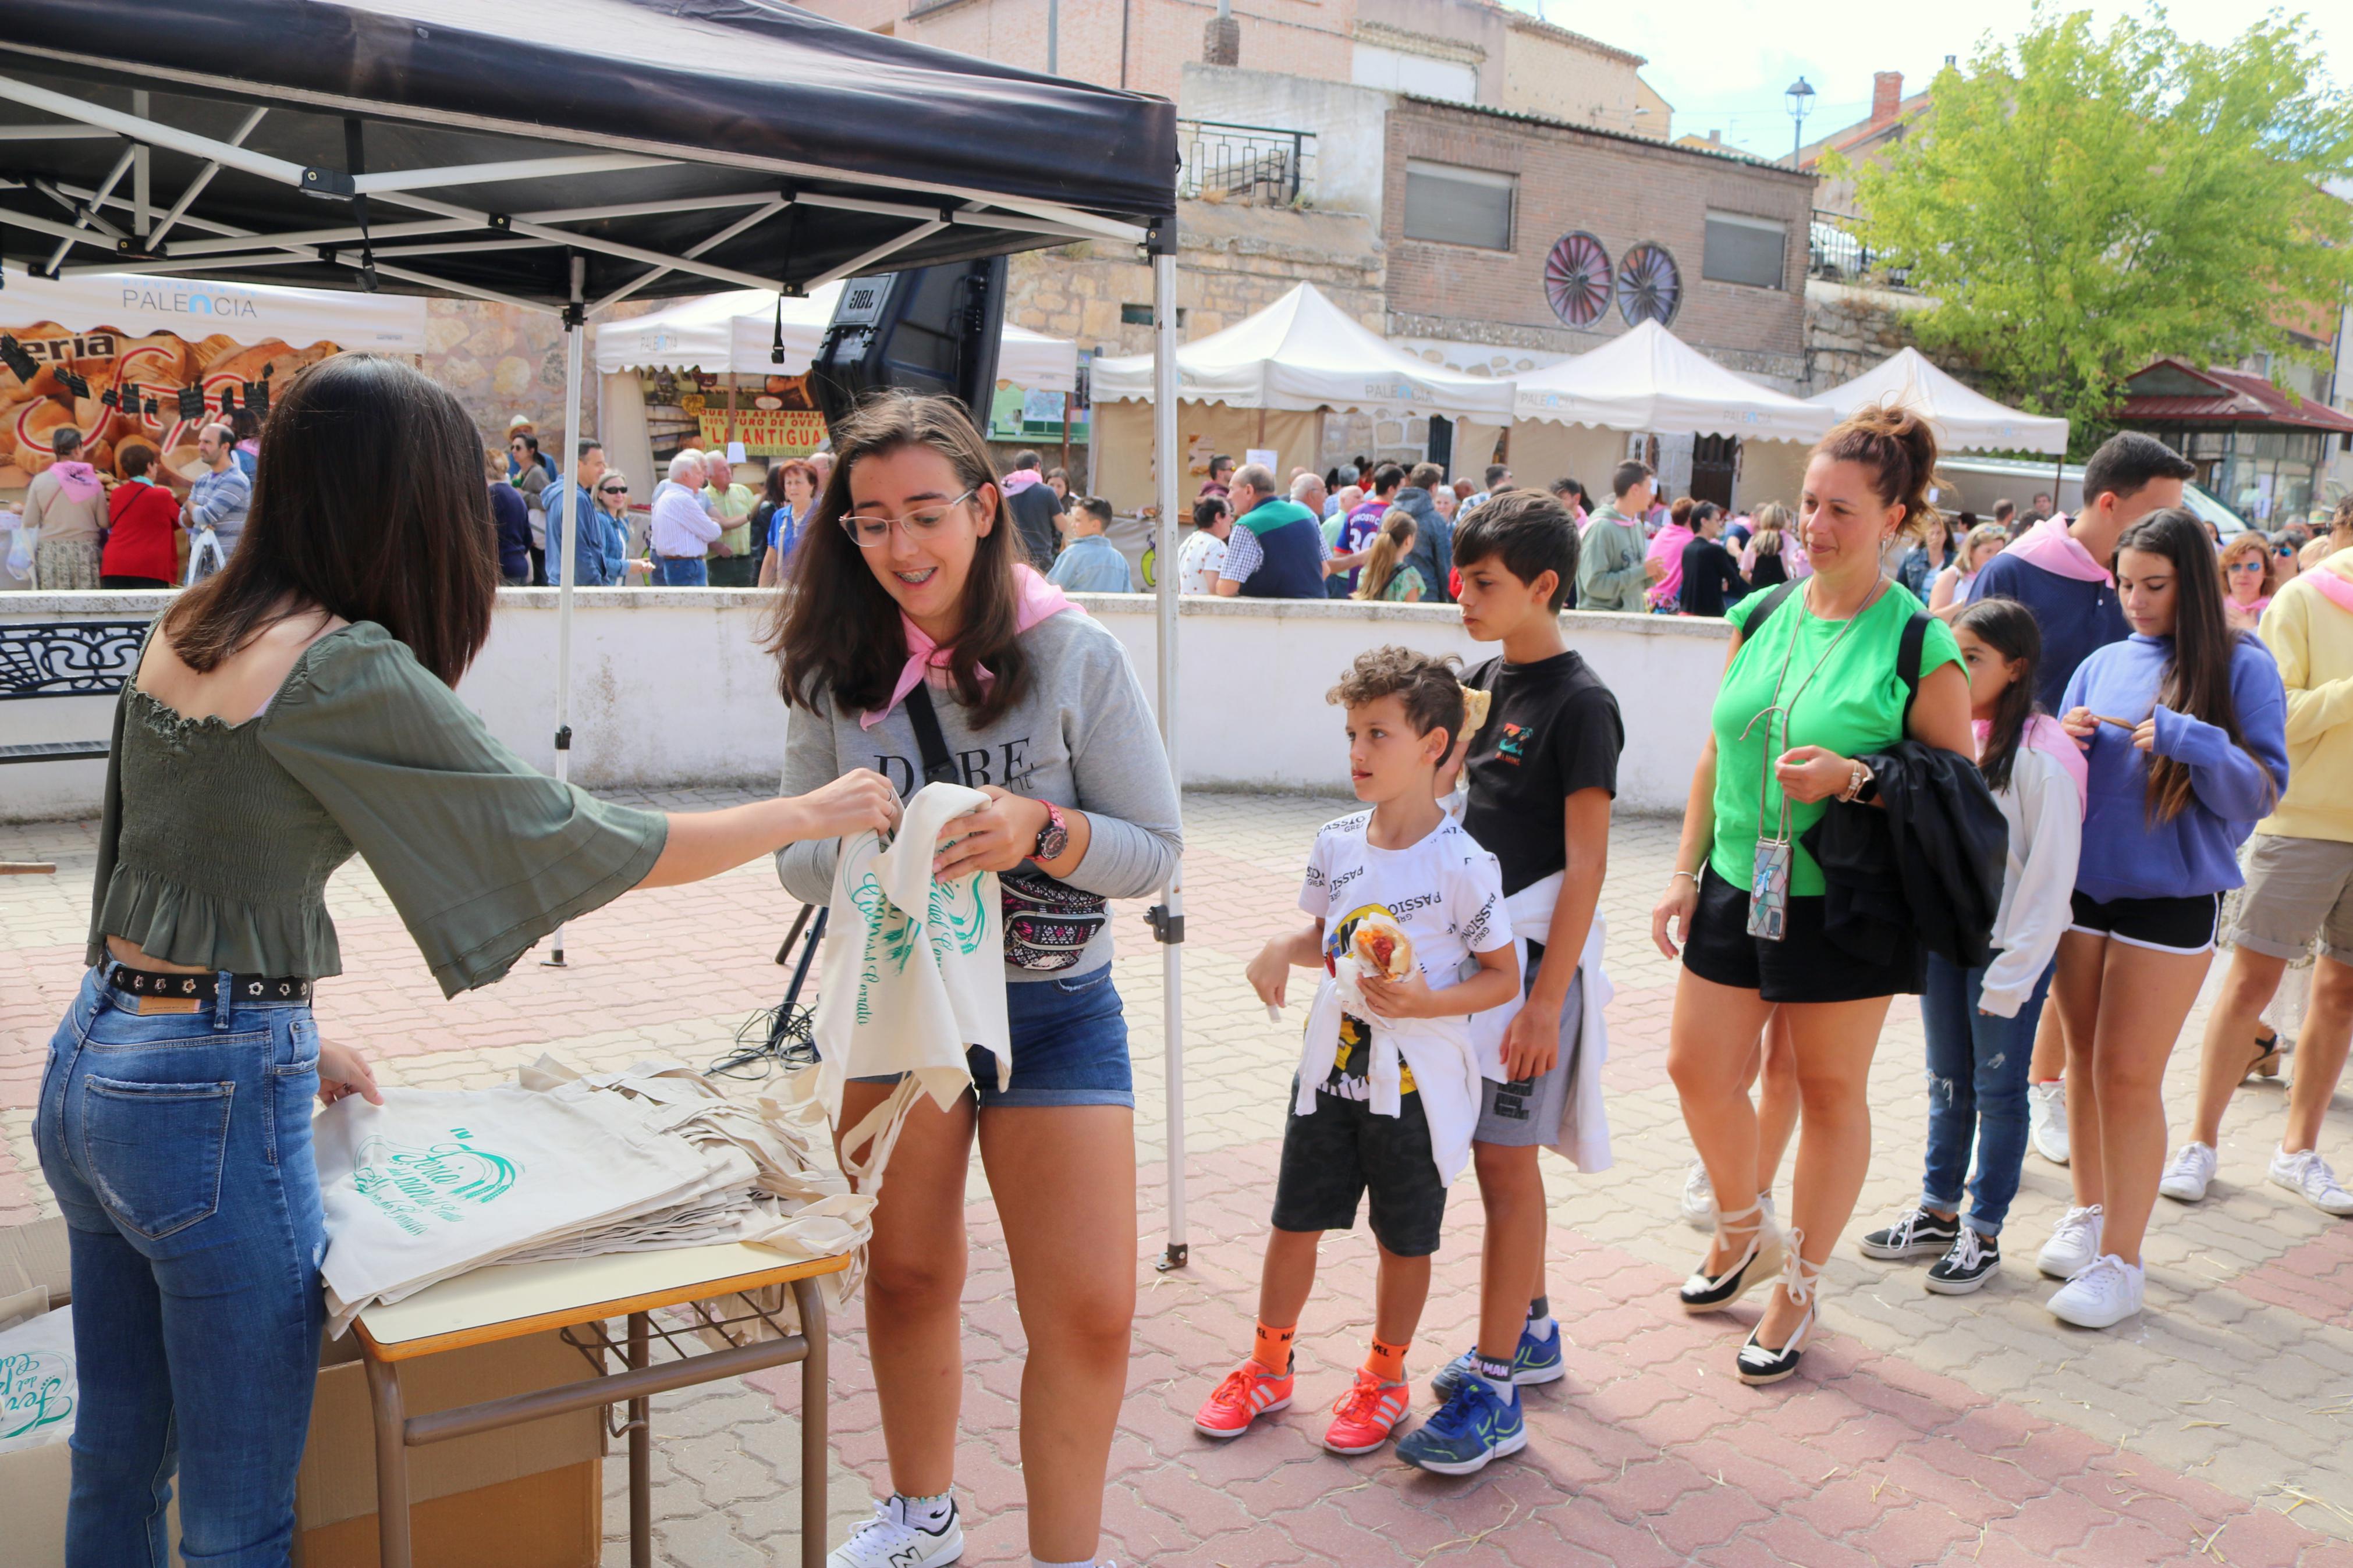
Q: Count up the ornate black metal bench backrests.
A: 1